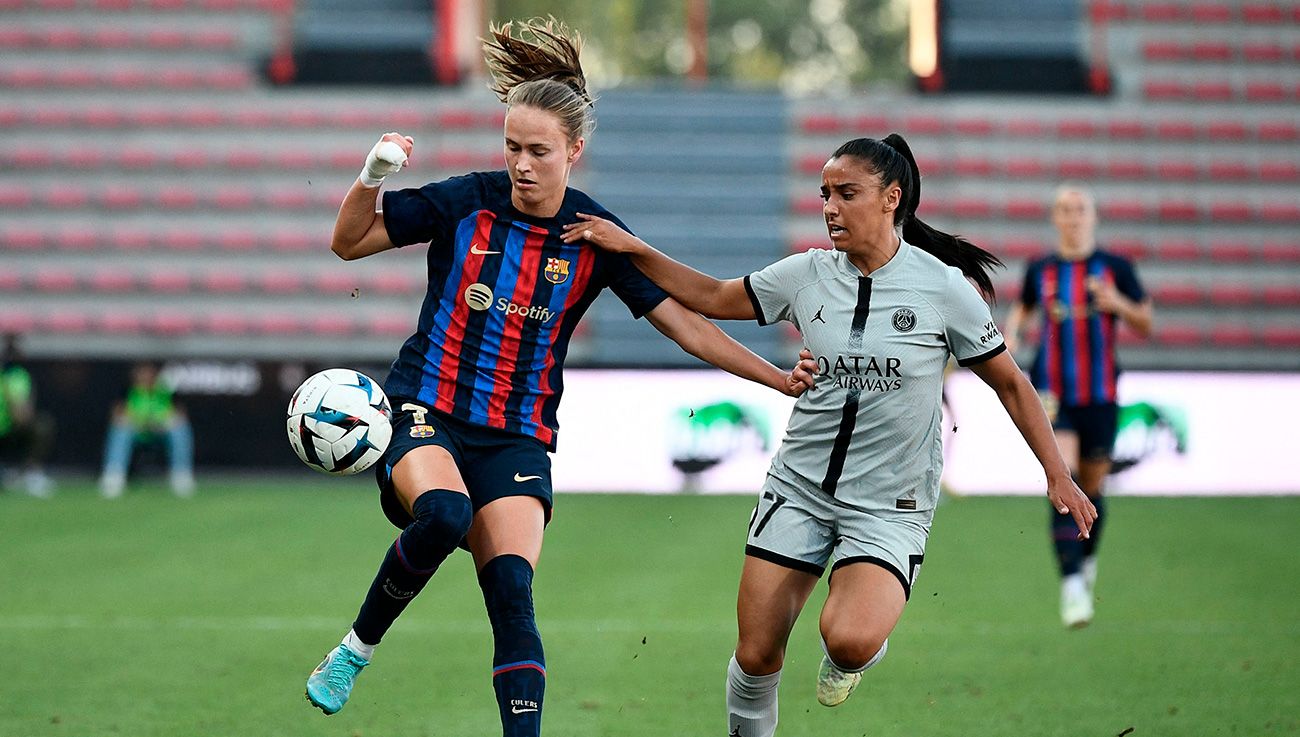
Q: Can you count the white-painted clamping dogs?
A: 0